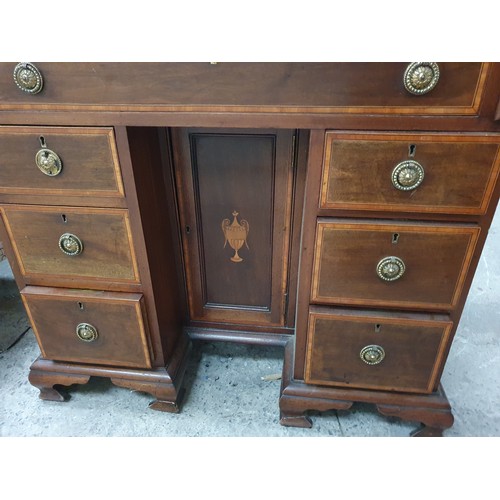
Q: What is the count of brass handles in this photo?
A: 8